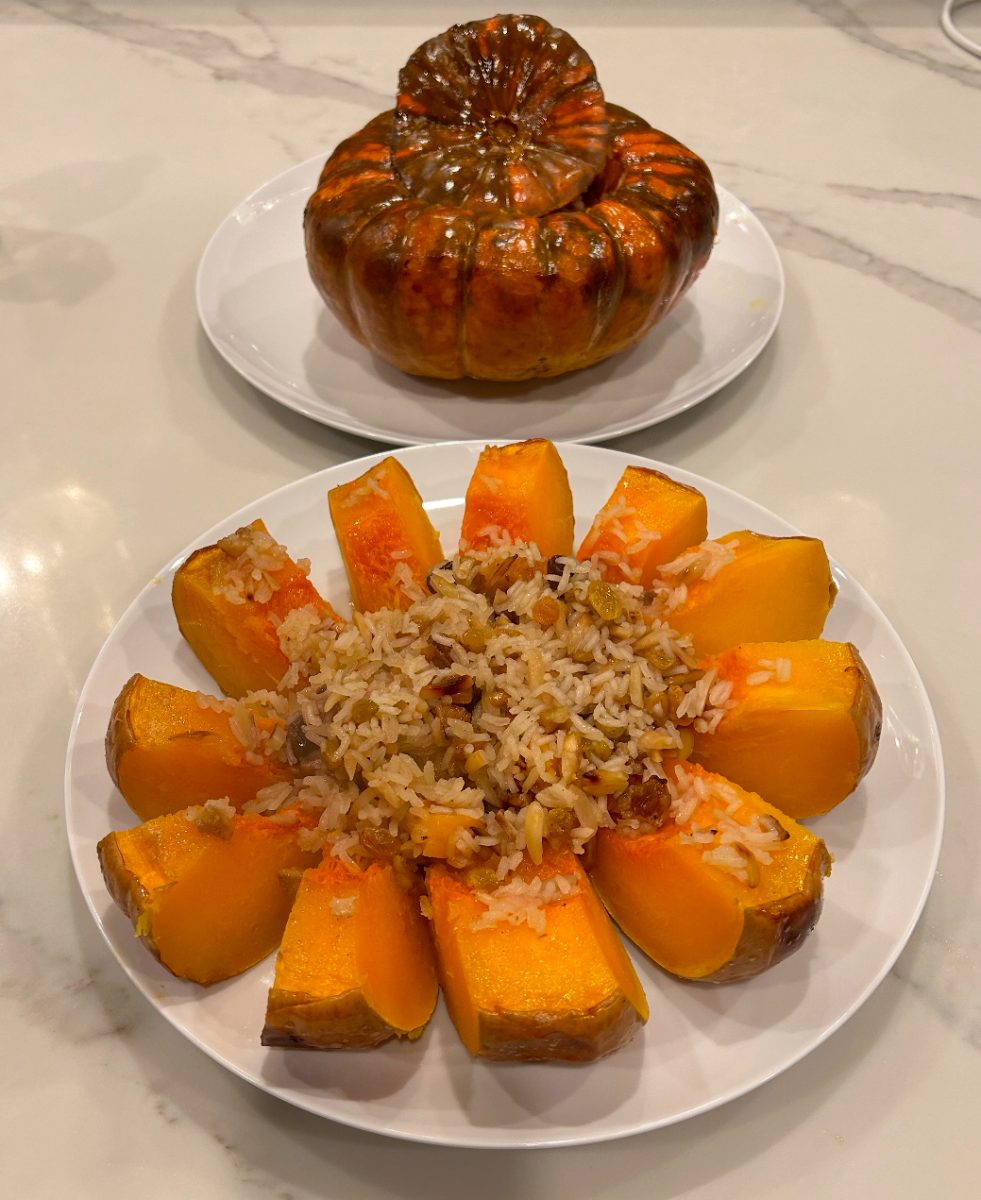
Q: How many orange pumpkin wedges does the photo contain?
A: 11